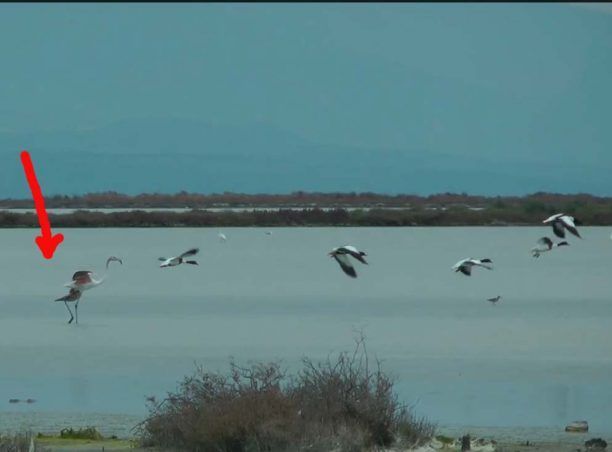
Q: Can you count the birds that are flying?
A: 5